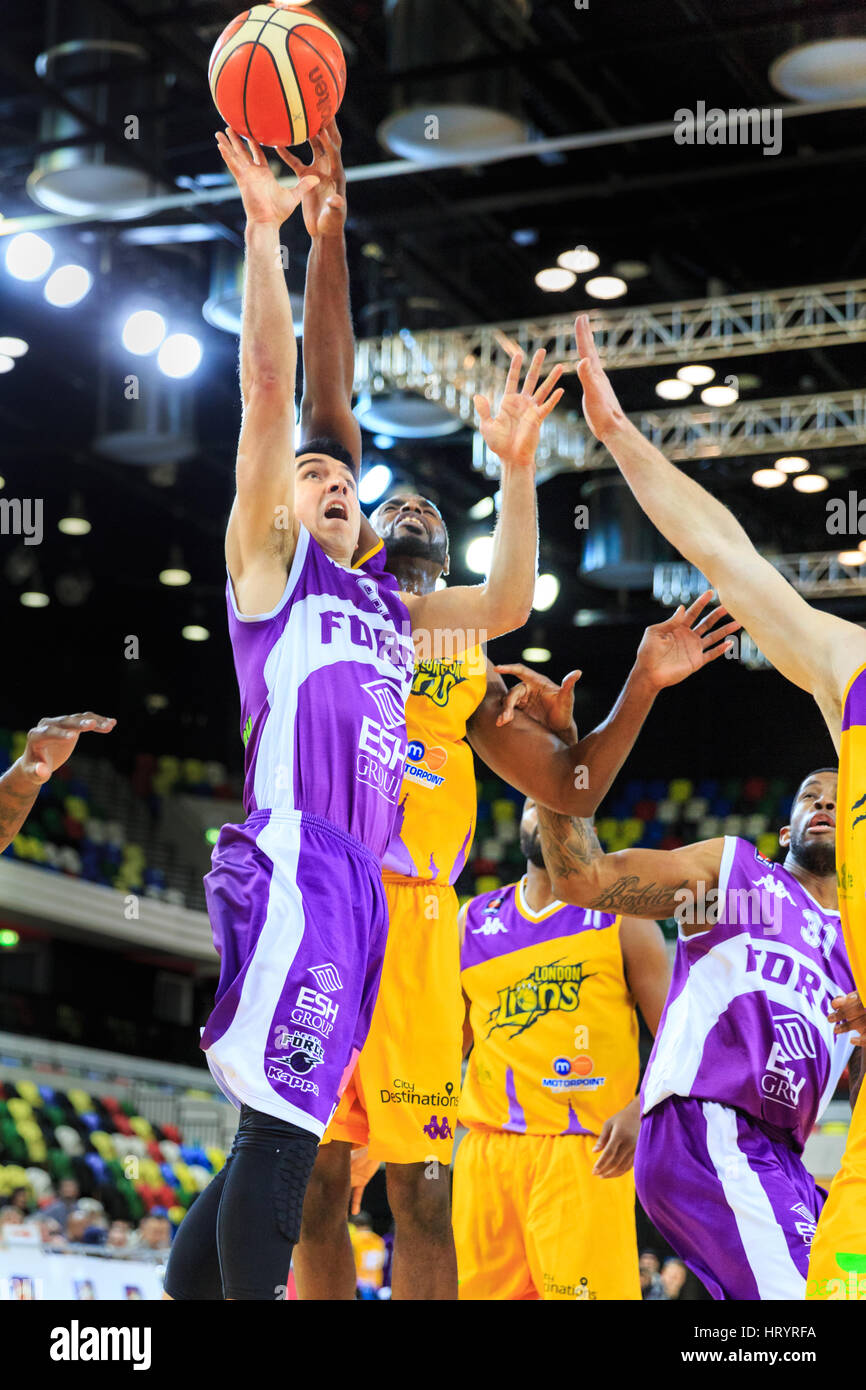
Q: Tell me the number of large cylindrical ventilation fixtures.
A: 7